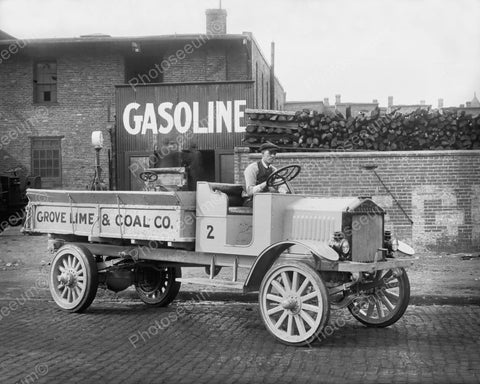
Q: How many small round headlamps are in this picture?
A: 2